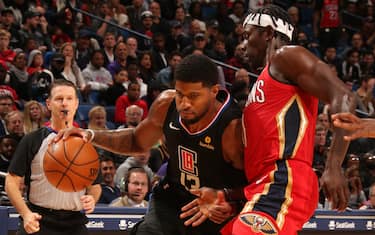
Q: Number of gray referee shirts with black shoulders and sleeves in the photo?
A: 1